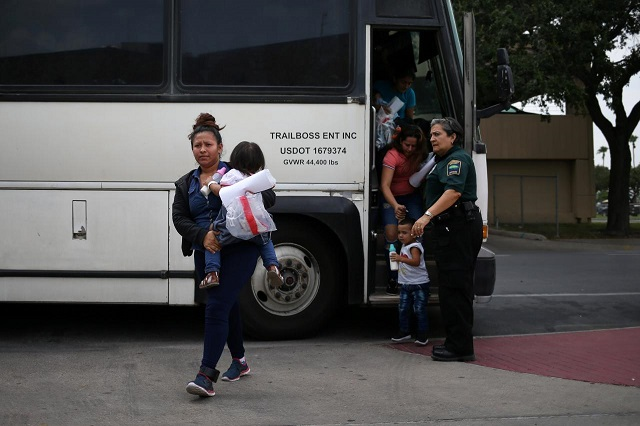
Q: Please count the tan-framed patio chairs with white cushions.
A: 0